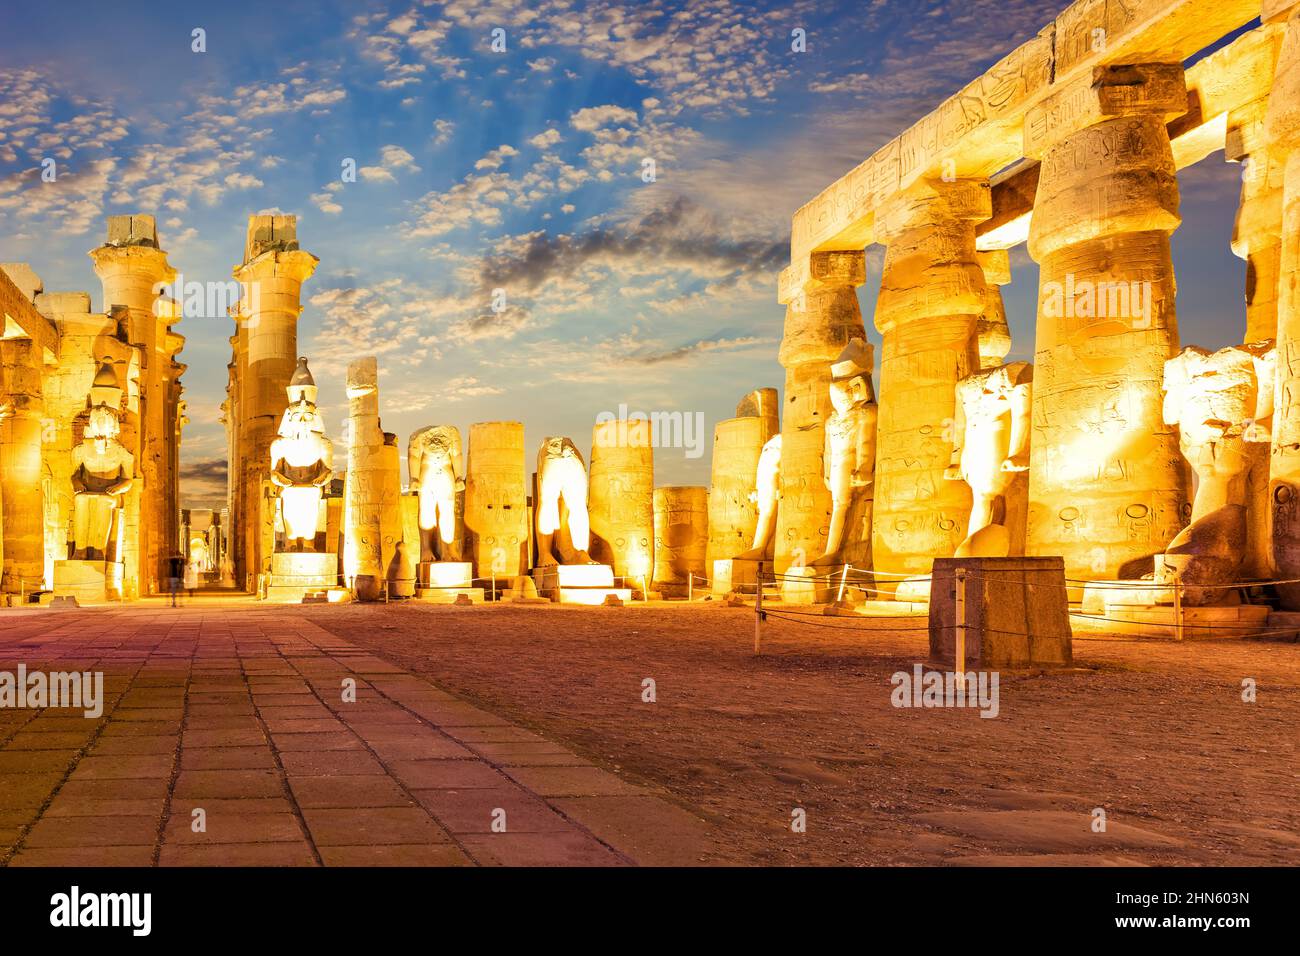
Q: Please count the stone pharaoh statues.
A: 8